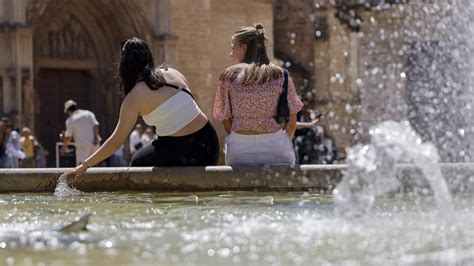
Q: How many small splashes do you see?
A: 1